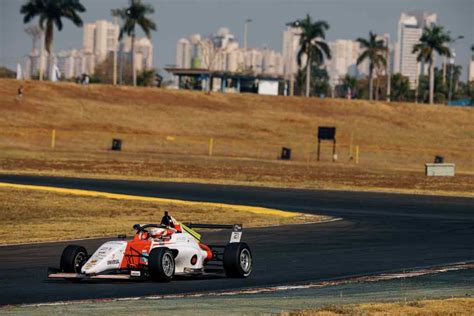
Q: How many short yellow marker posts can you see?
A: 3